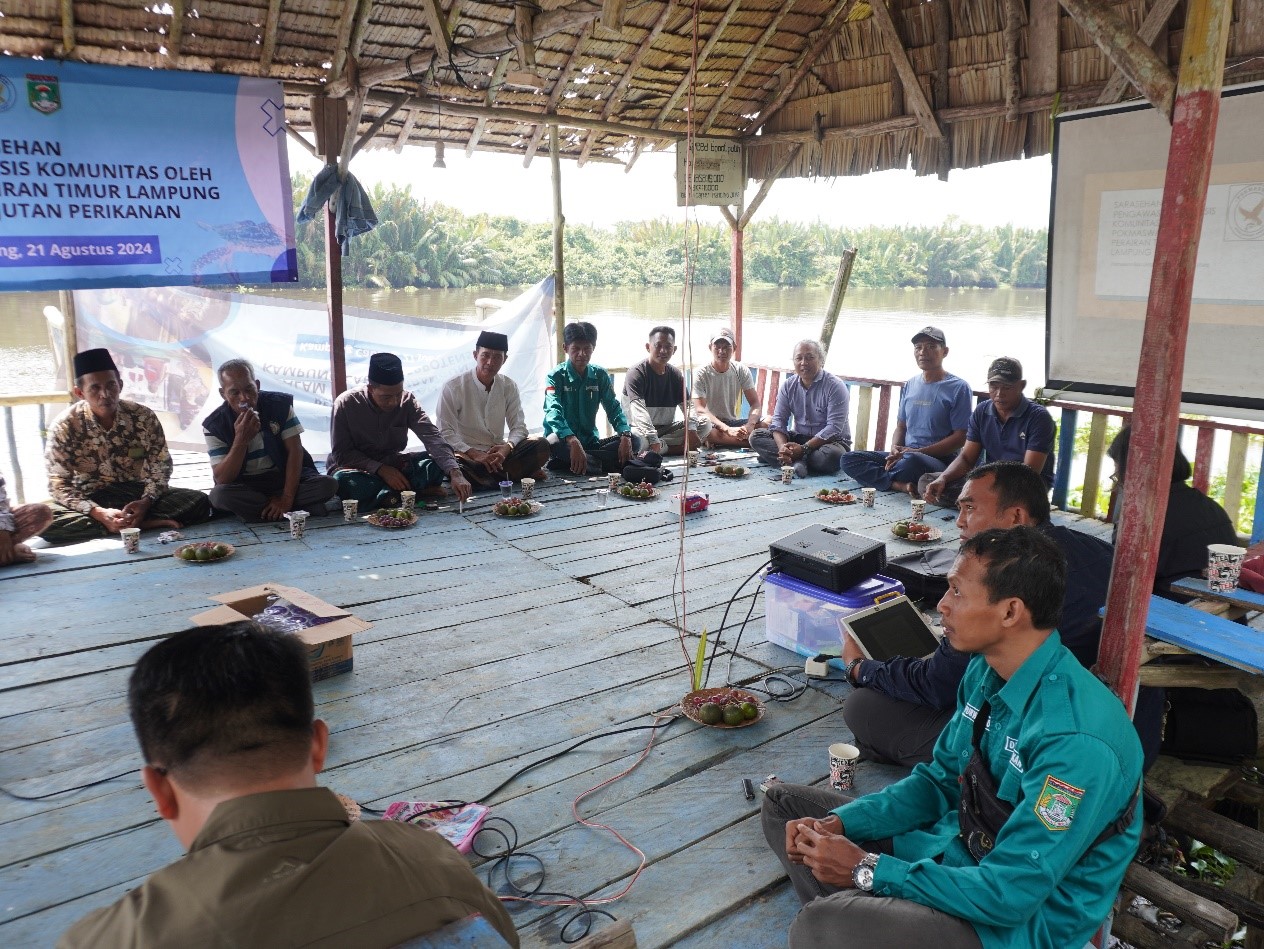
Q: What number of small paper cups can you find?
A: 12